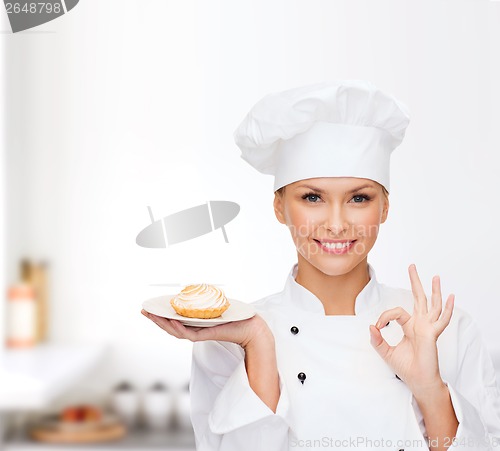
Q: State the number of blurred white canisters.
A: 3